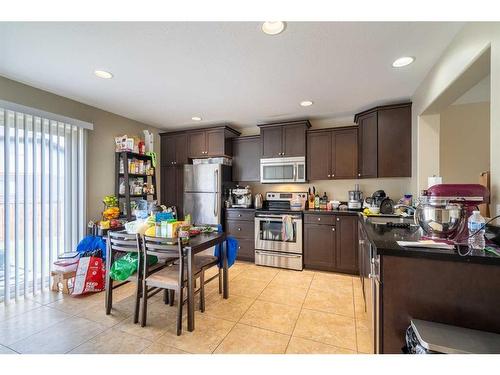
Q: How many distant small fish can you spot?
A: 0